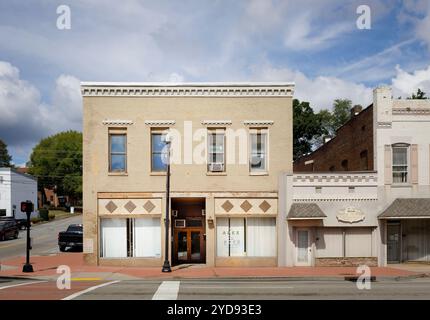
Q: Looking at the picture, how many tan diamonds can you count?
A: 6